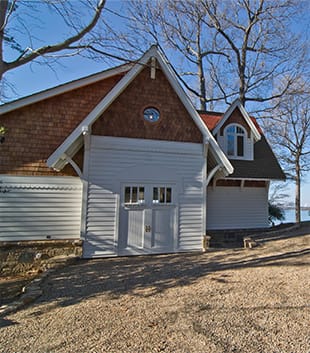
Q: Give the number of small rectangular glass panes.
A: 6